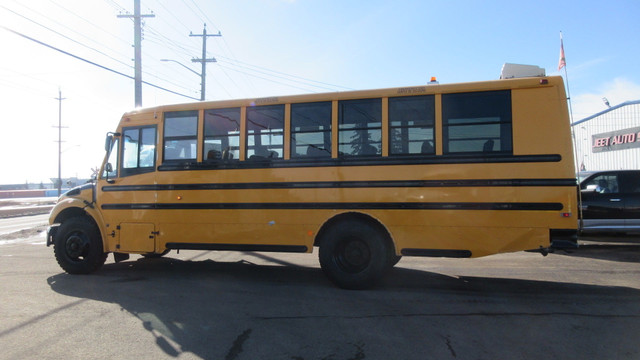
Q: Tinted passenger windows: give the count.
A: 7